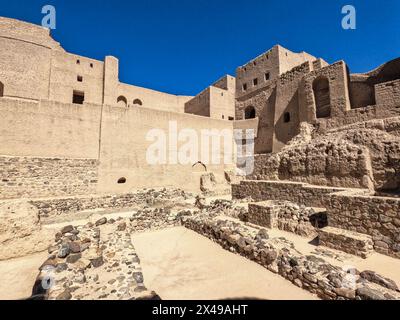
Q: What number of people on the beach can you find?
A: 0